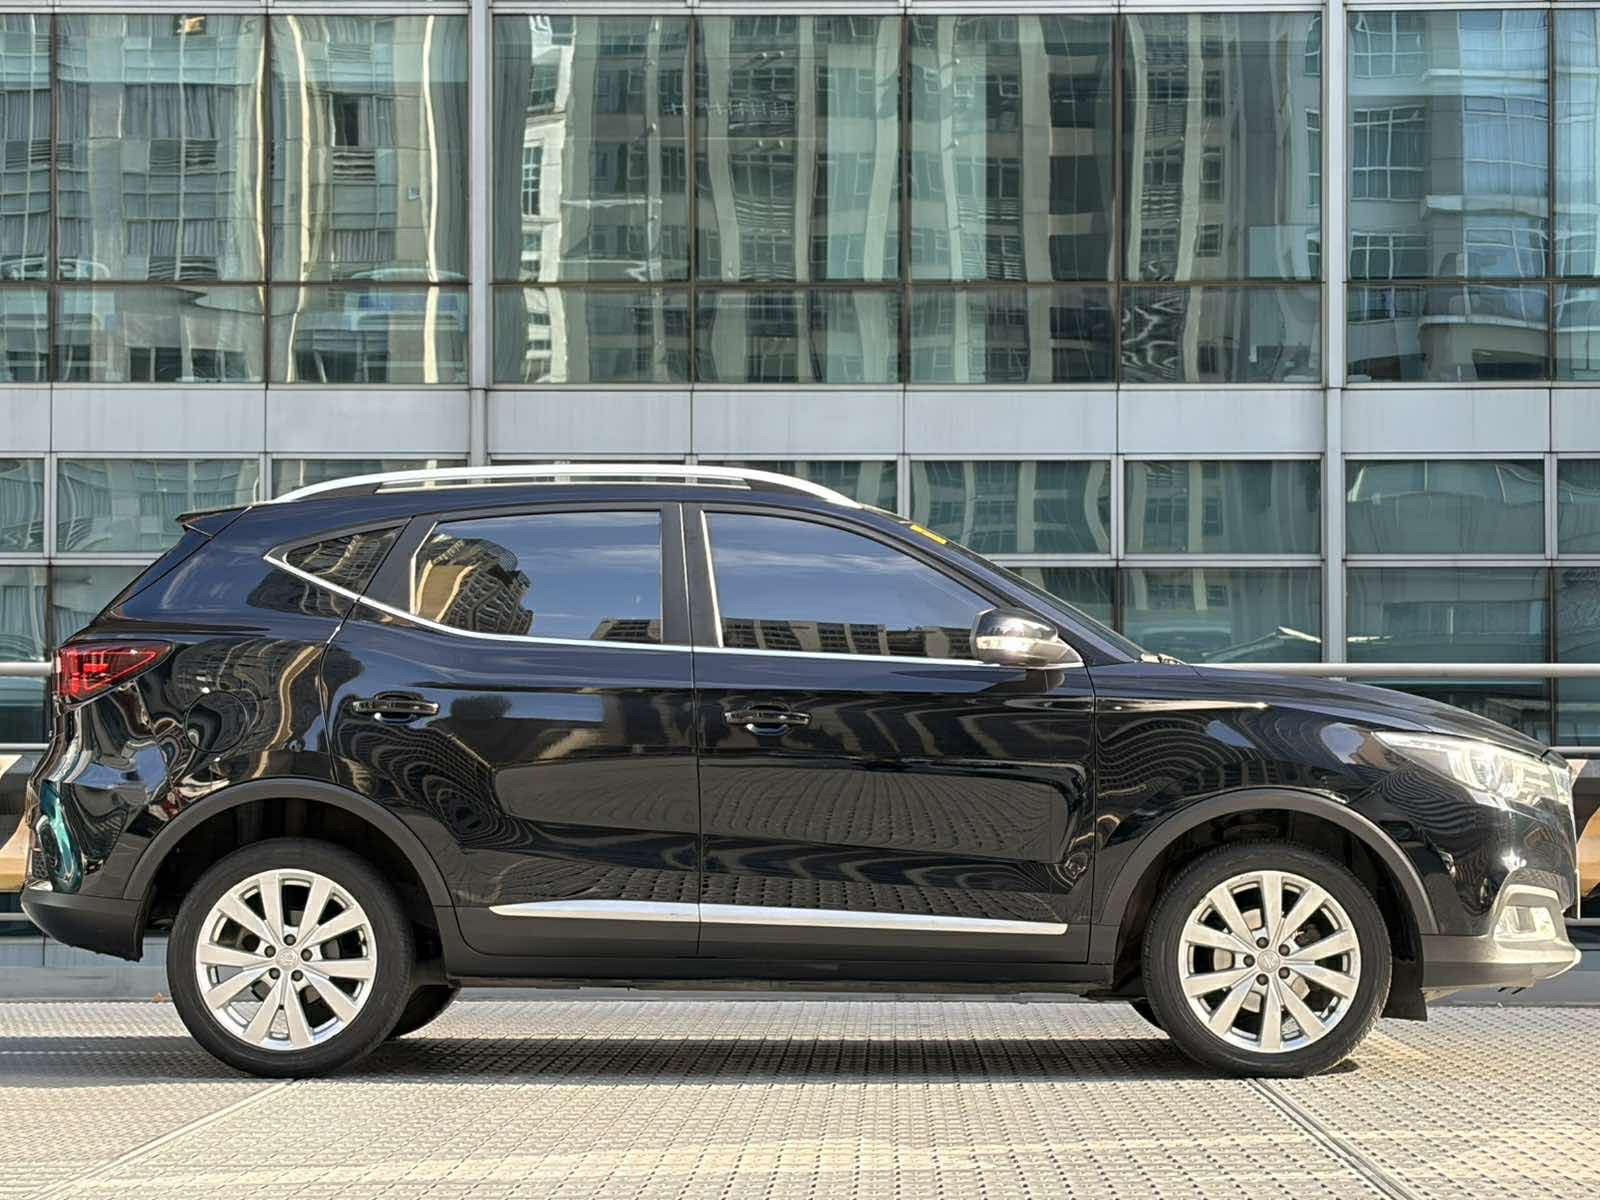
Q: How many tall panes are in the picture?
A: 9